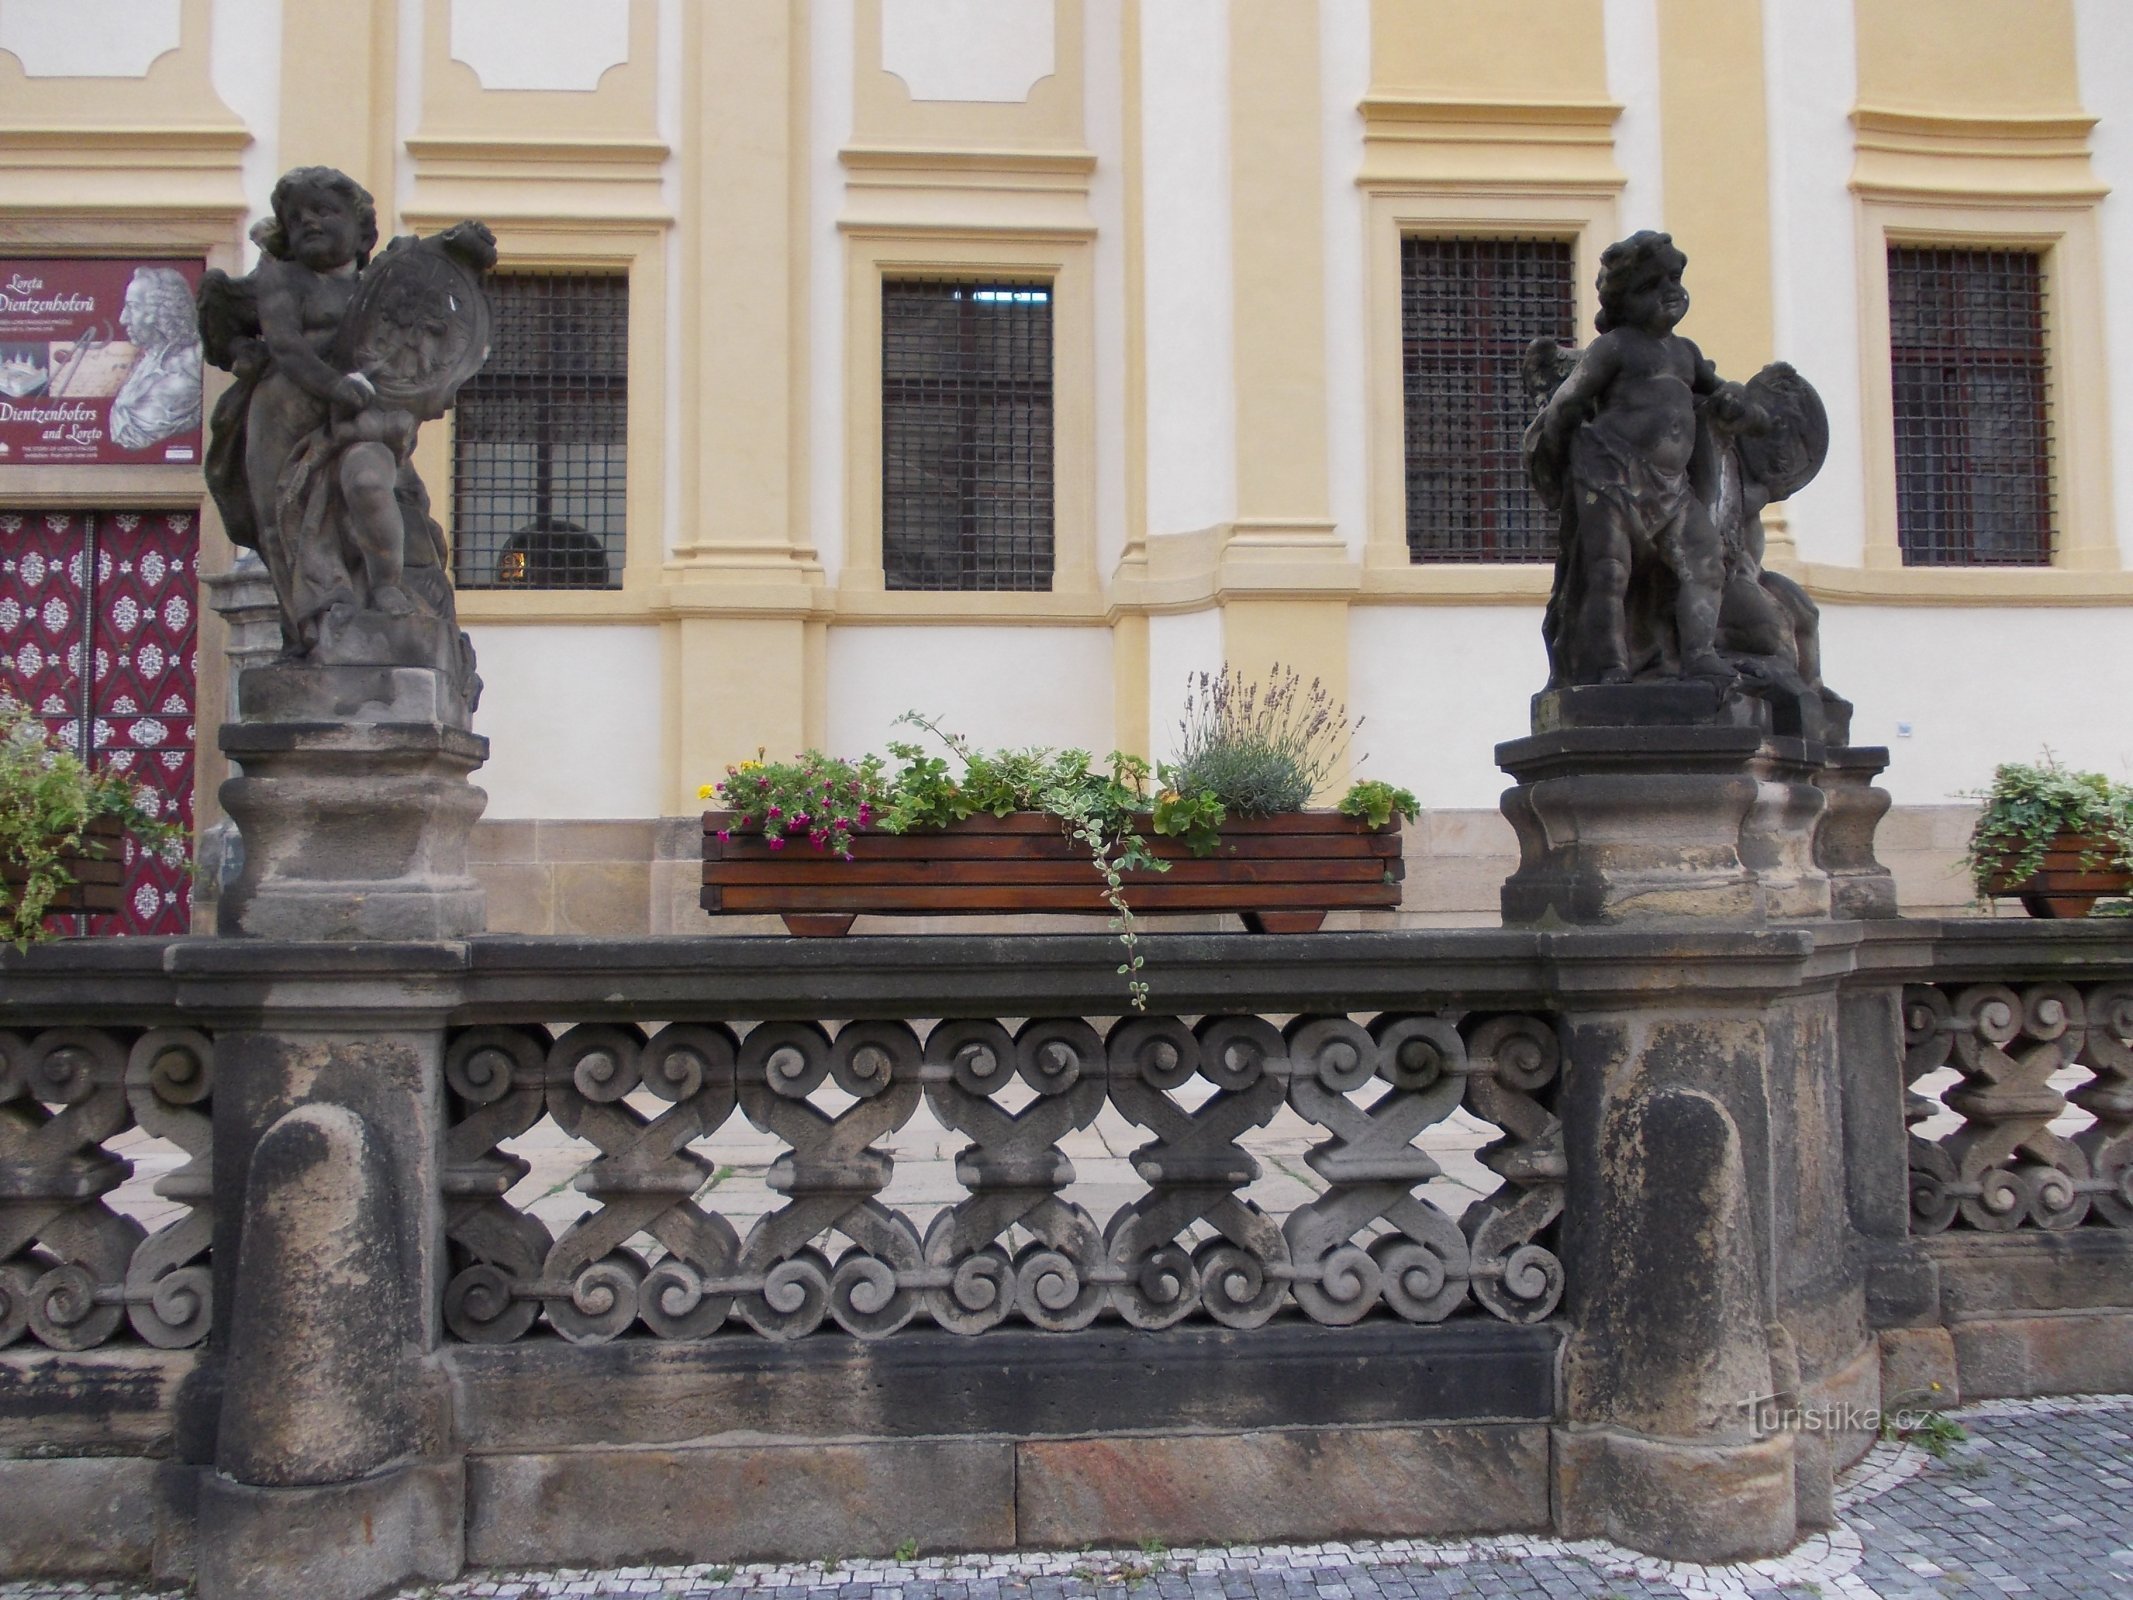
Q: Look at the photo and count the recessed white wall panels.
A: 3